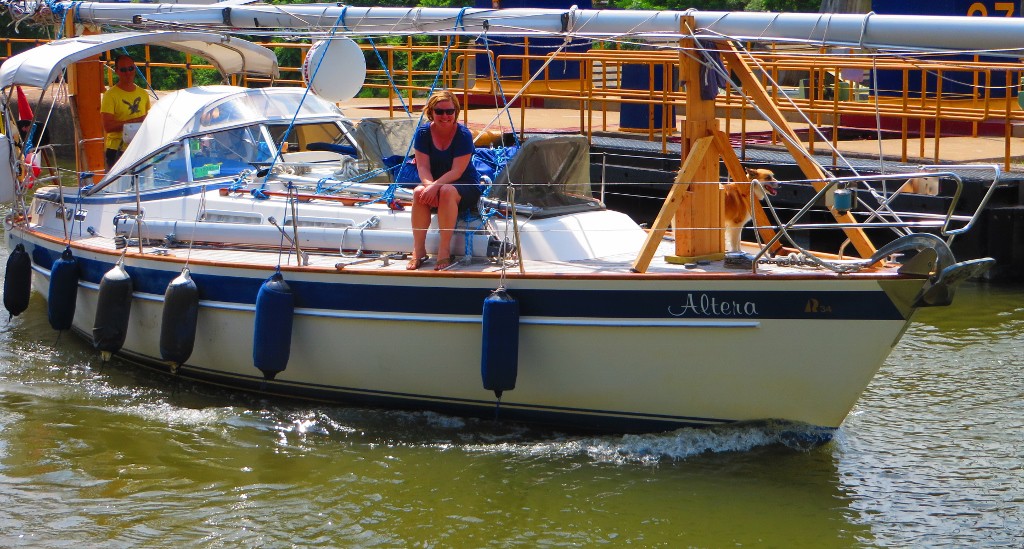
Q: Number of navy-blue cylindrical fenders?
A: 3